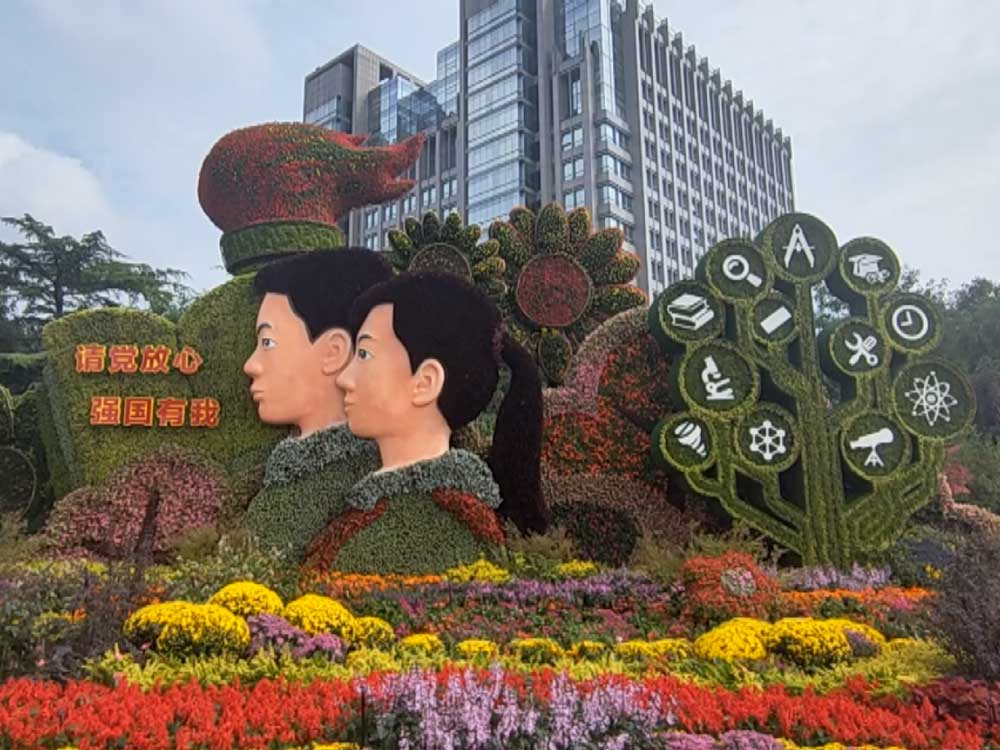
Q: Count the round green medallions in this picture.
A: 12